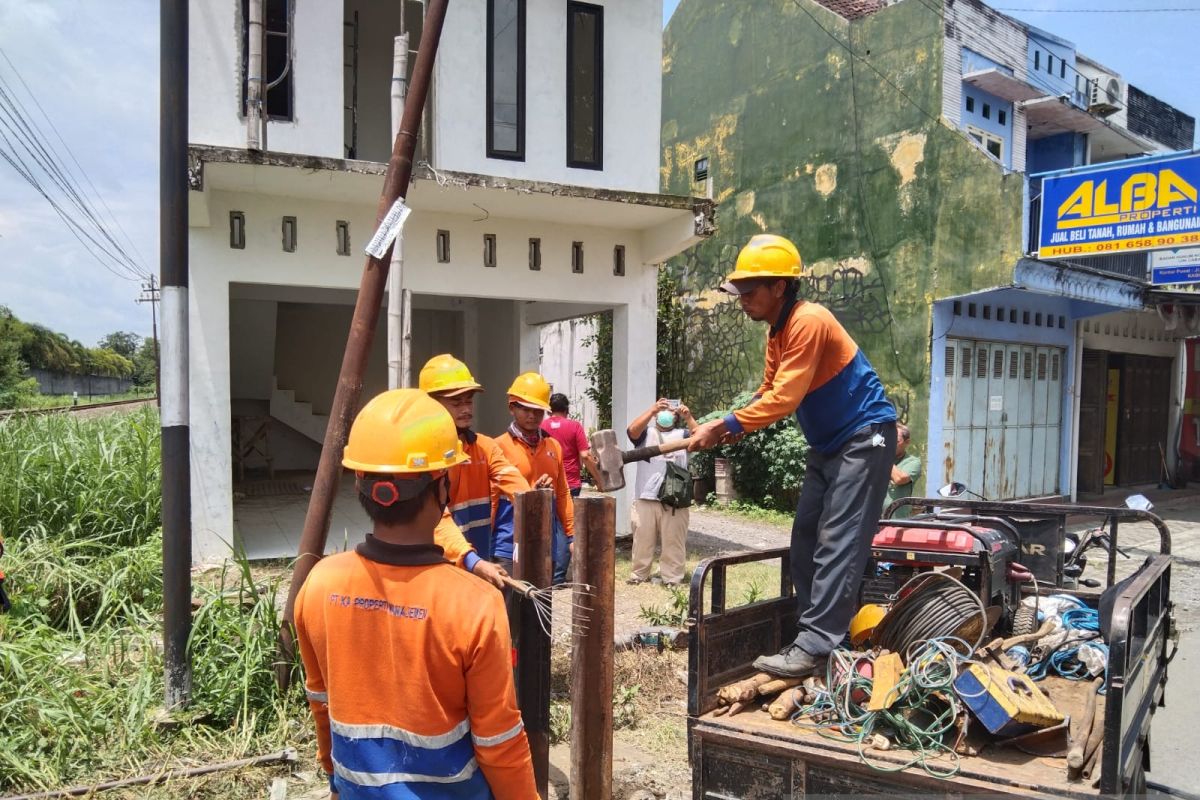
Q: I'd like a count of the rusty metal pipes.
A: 3